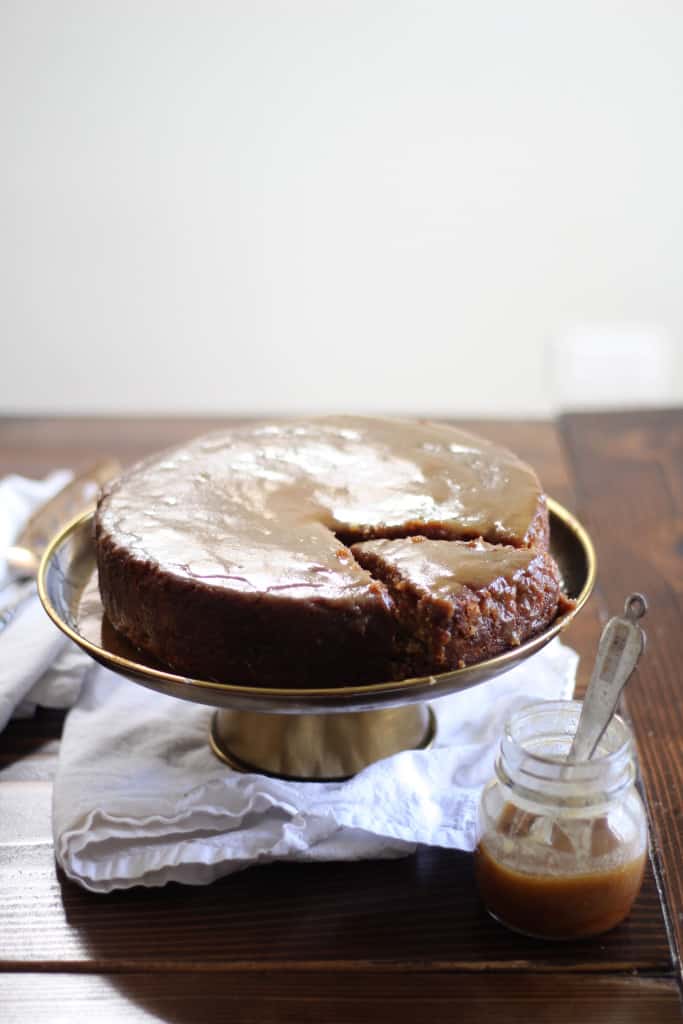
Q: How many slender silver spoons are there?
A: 1